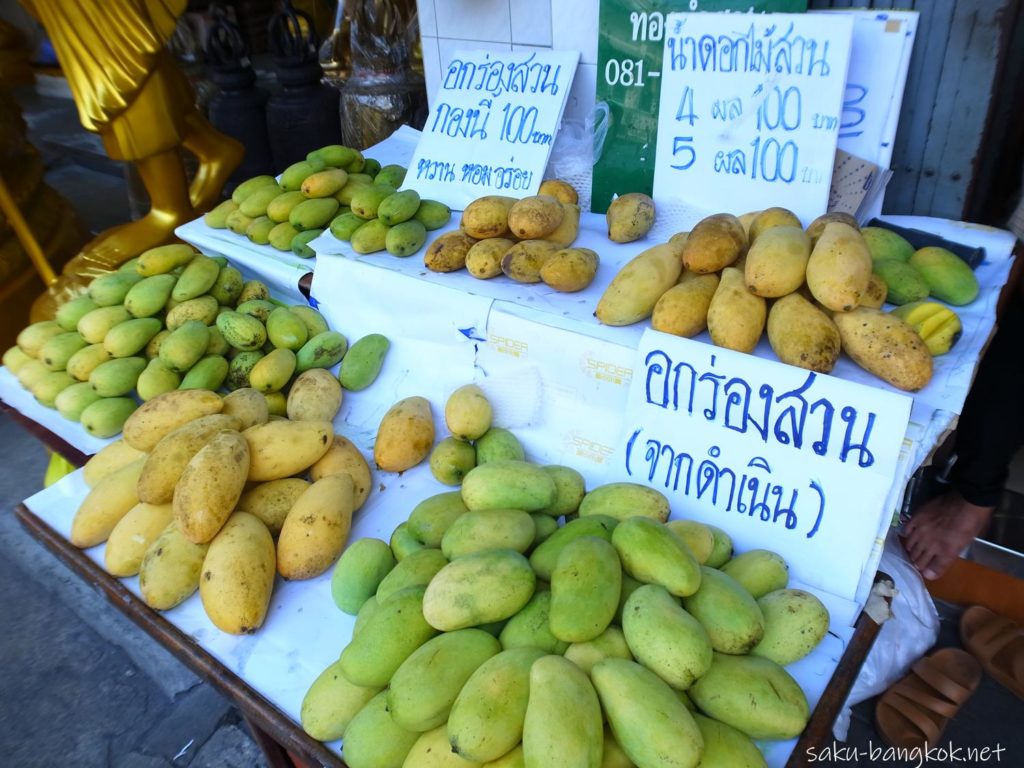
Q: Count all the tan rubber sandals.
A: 2